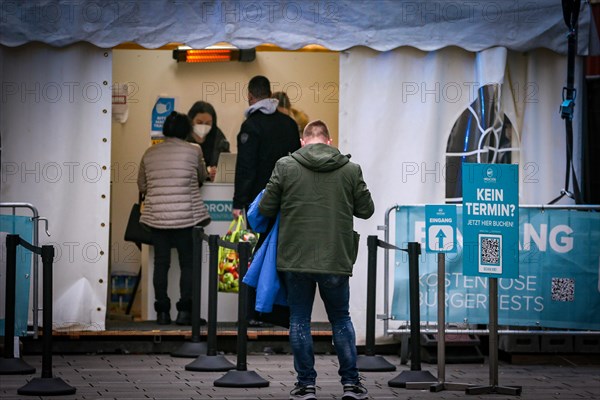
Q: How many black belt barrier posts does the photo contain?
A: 7